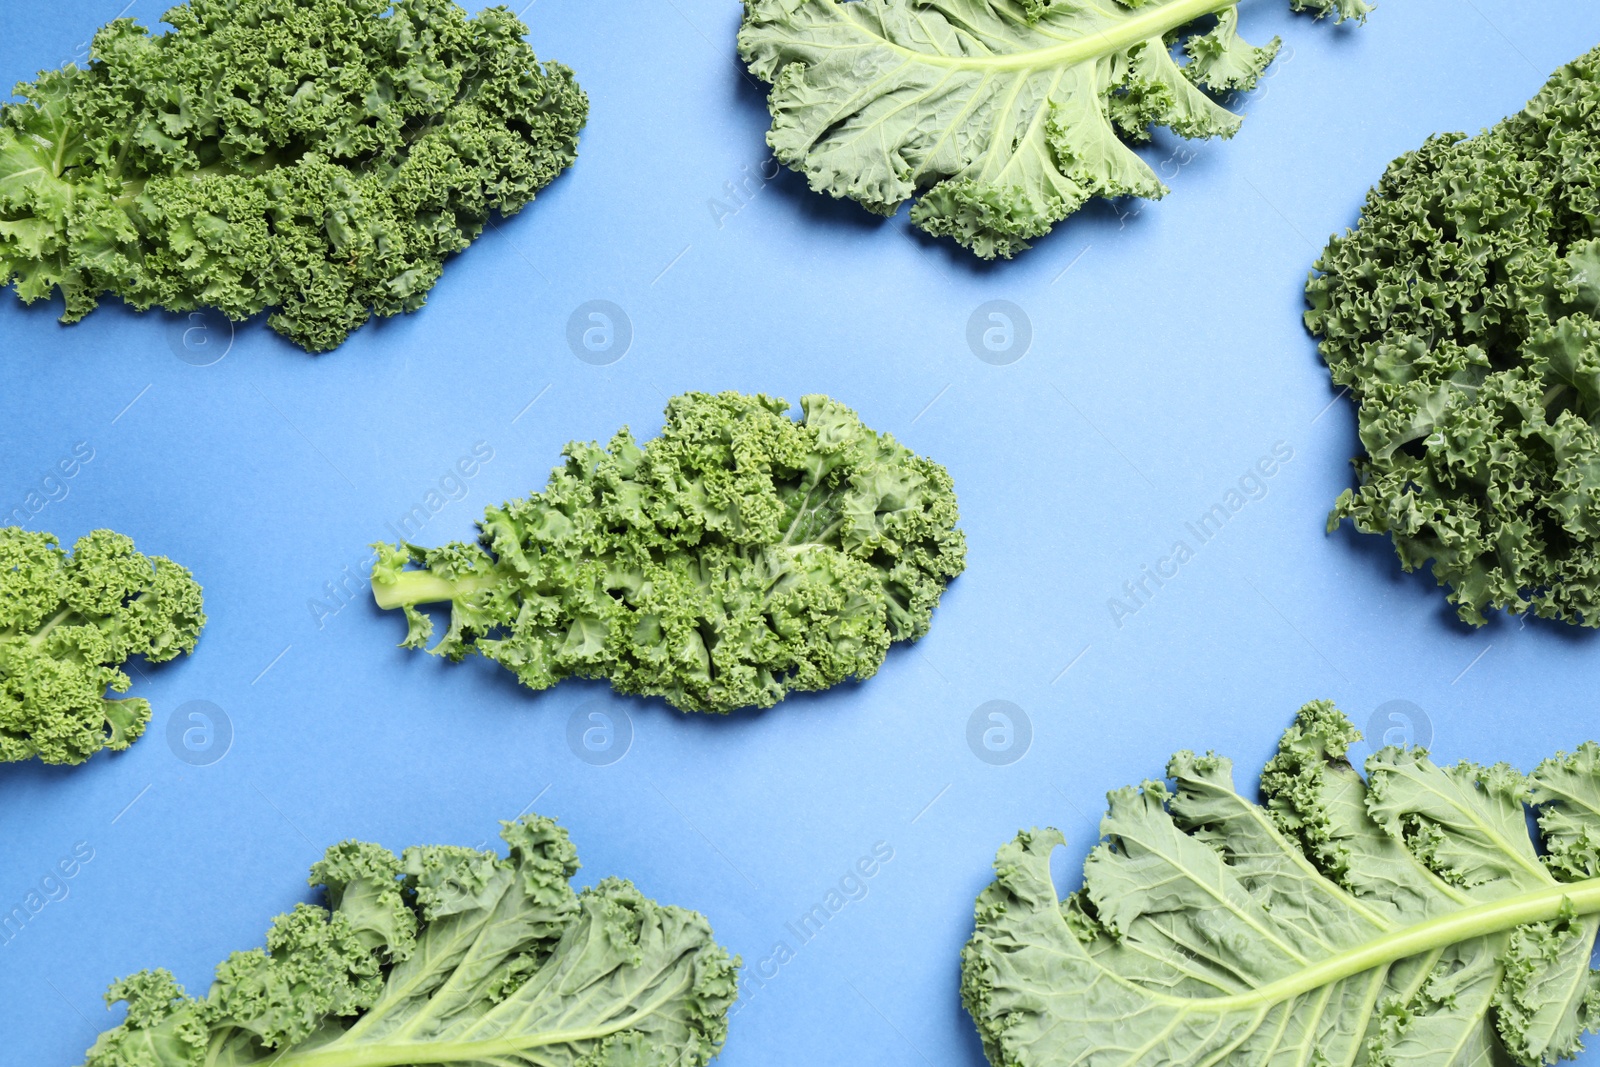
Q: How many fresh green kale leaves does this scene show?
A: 7